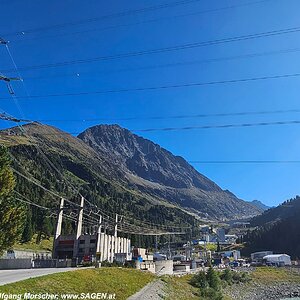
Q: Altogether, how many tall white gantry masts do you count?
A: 4